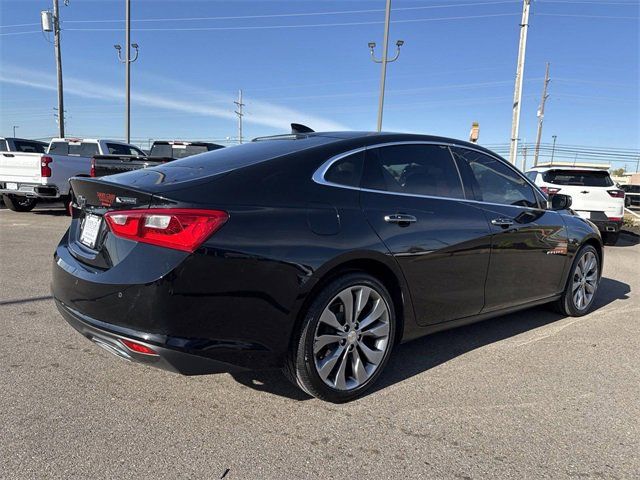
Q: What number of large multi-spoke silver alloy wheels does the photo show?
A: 2